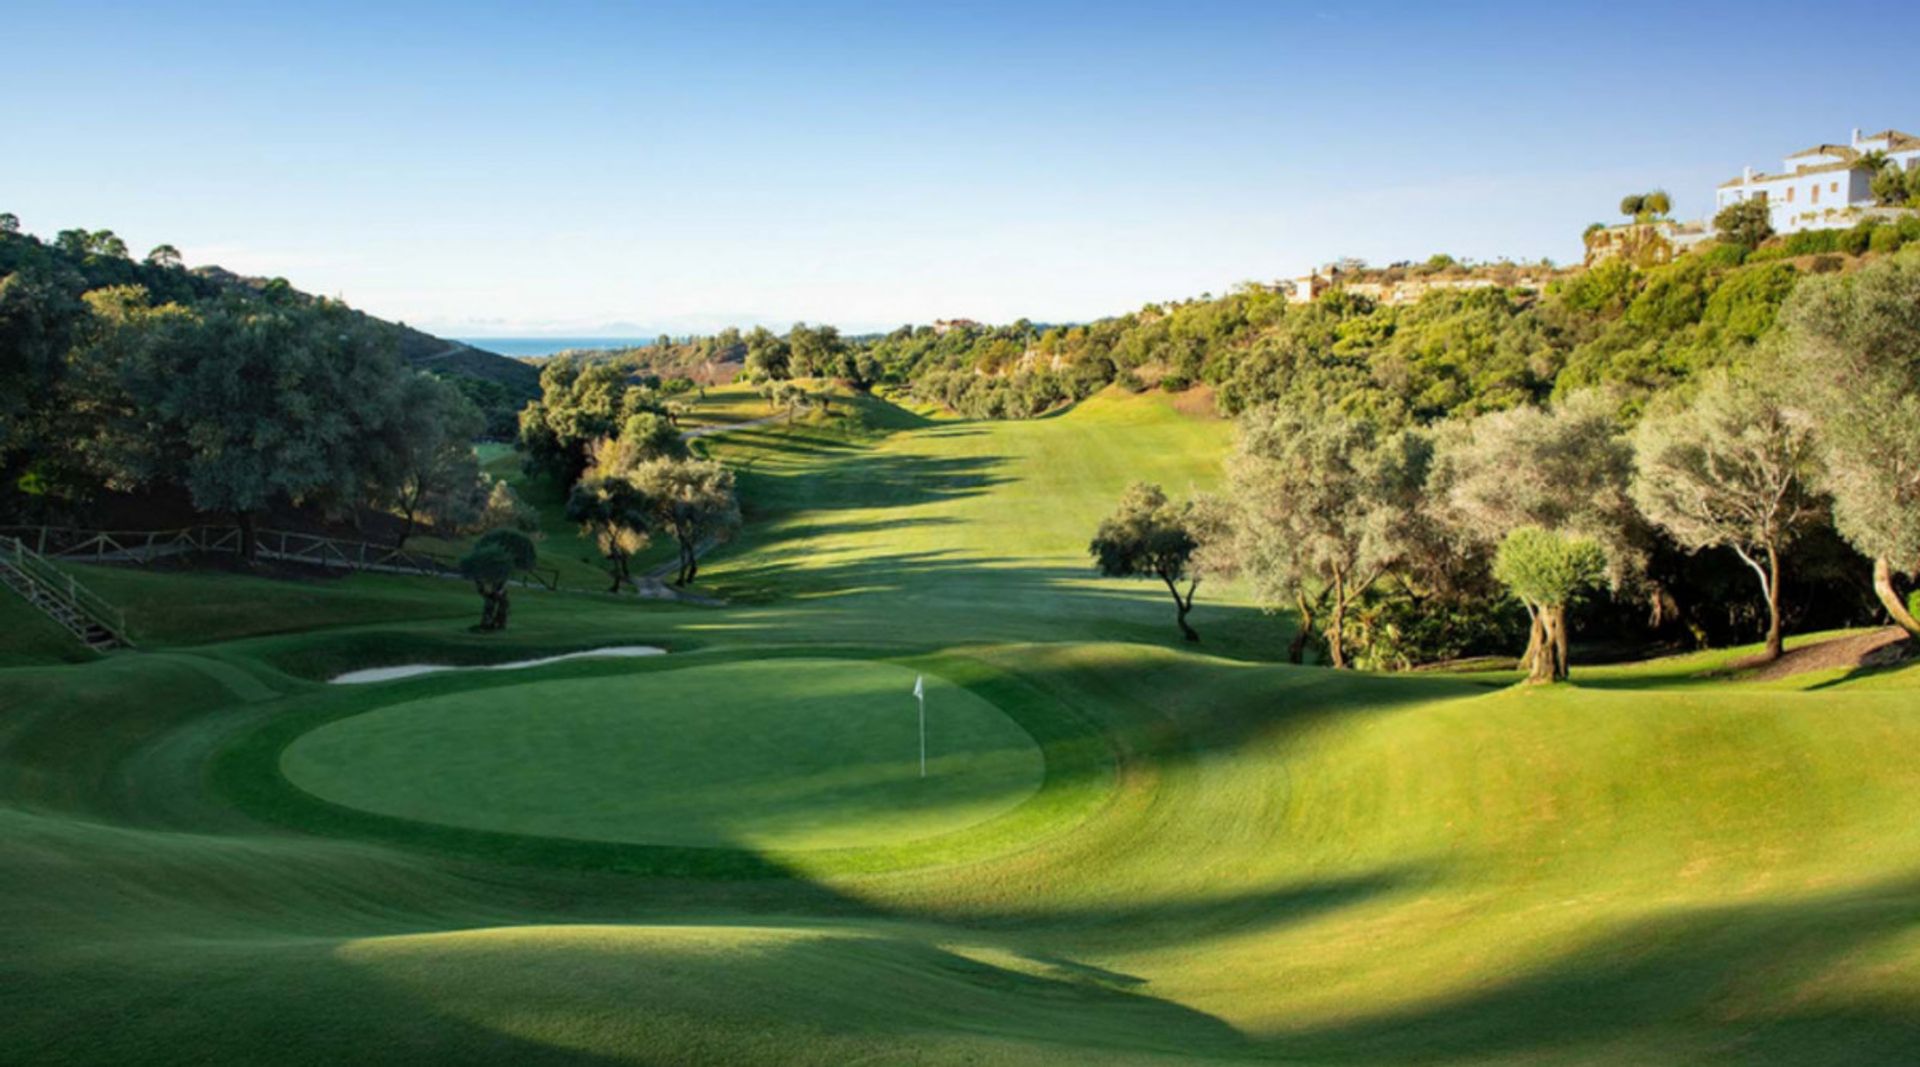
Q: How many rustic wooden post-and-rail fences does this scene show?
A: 1